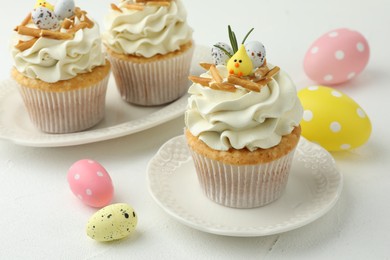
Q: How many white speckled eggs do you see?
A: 4